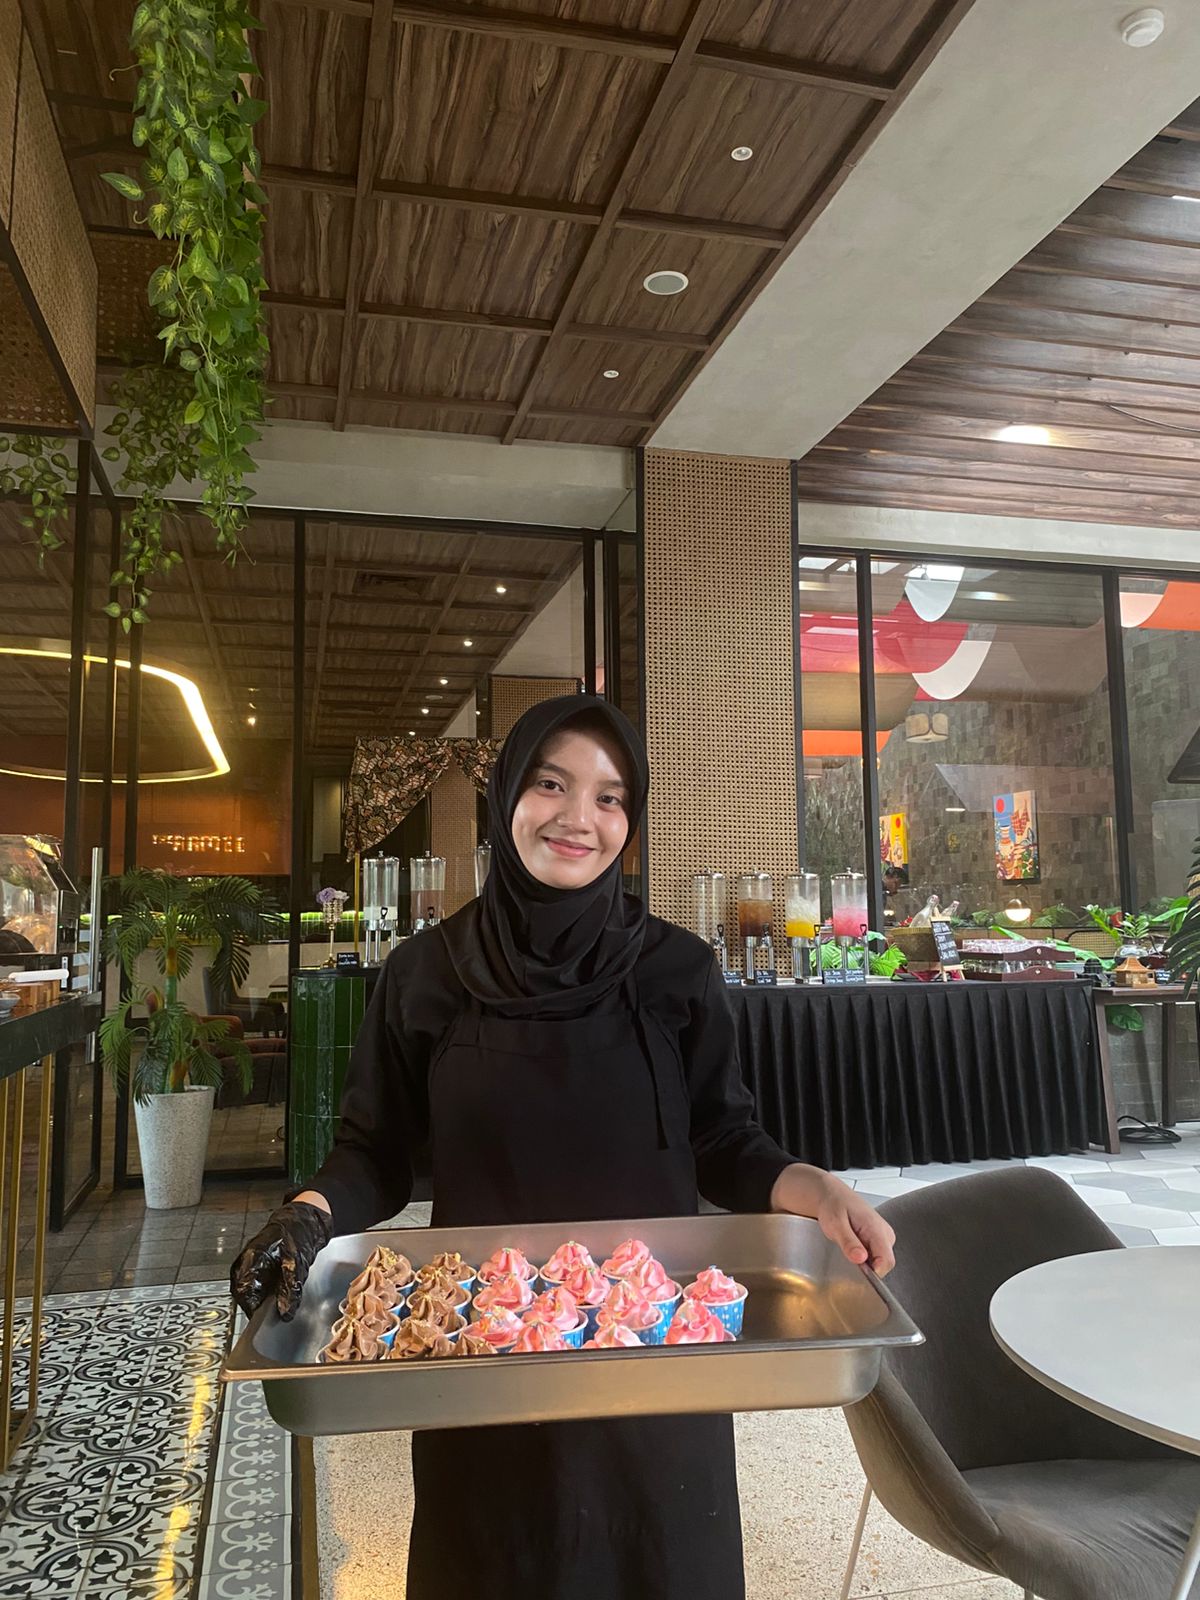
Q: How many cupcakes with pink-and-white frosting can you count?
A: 13